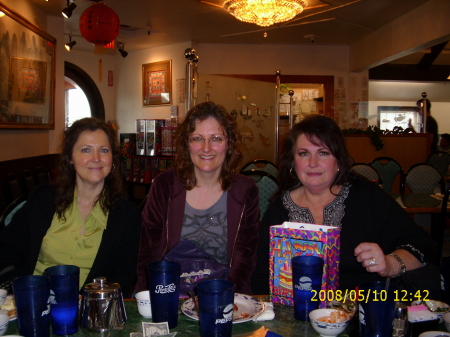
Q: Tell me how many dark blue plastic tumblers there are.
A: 6